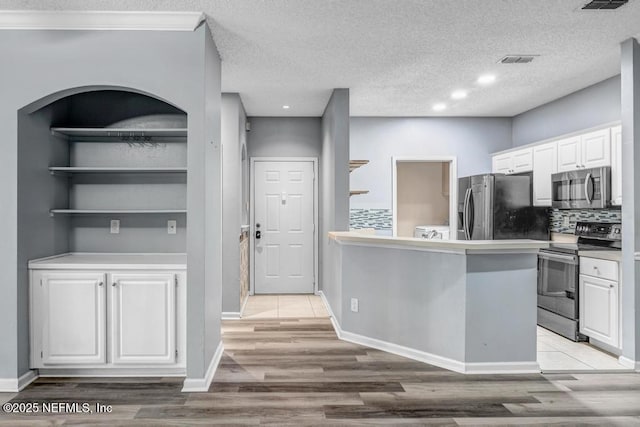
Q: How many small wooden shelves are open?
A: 2